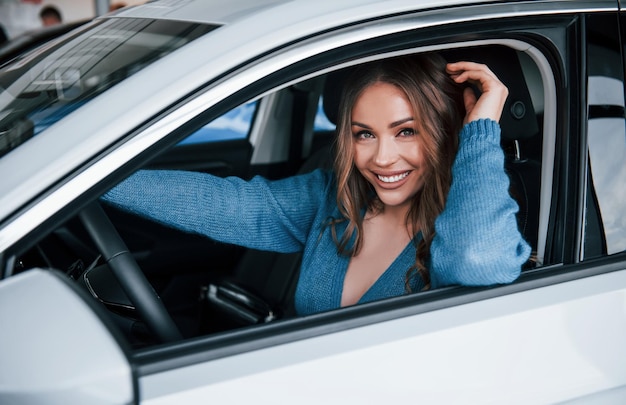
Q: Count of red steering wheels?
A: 0